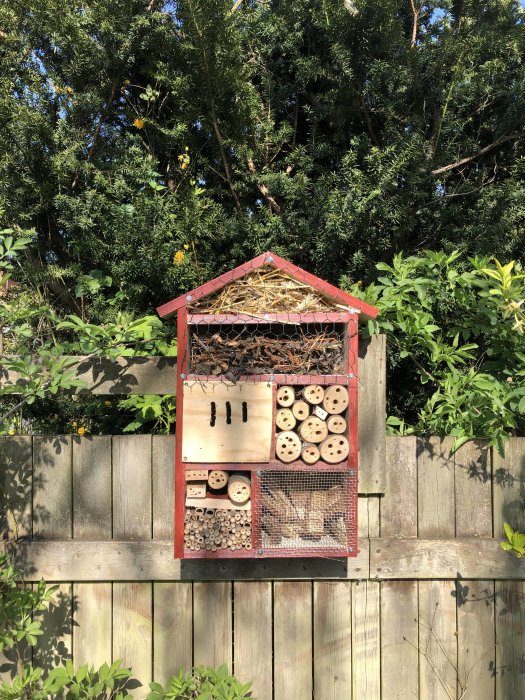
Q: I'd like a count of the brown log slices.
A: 12